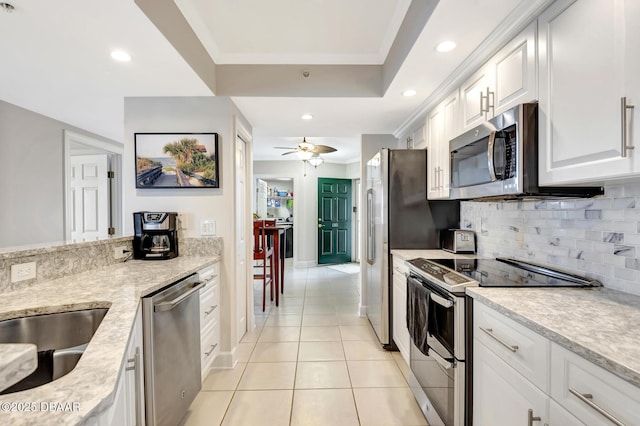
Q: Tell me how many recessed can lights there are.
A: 4